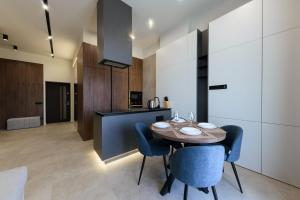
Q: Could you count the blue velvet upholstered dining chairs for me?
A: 3